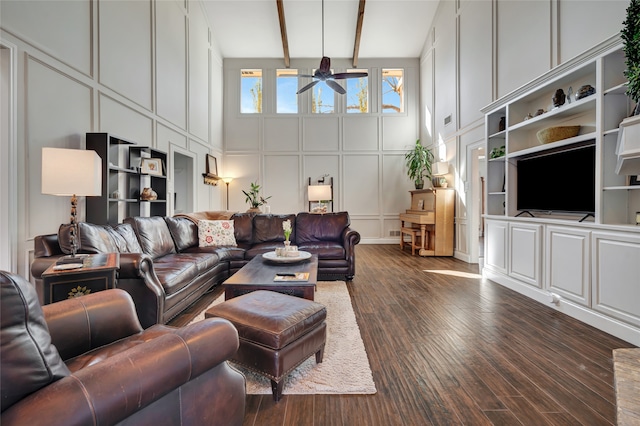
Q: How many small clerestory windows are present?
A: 5